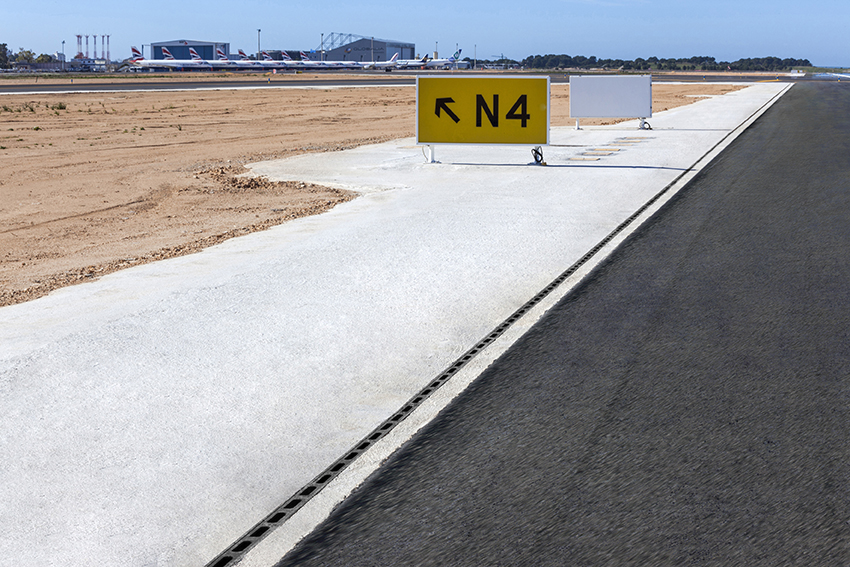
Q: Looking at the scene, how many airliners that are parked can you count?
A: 11